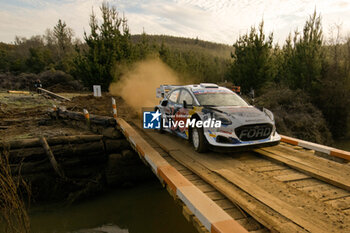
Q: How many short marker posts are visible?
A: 3